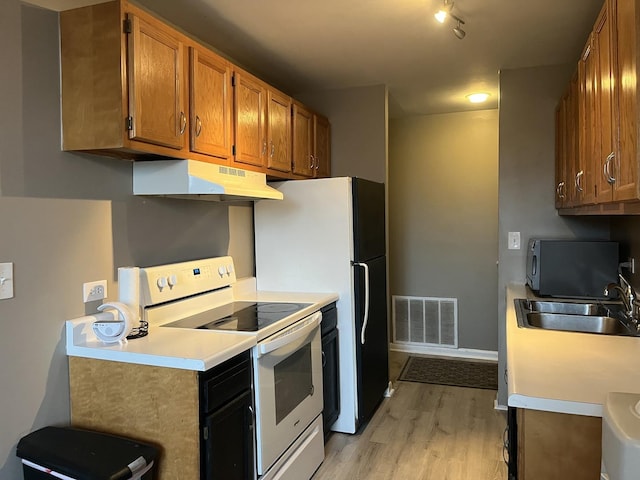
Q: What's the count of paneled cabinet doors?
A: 14